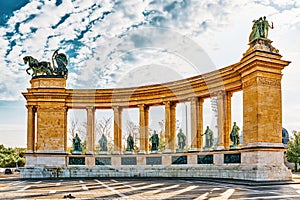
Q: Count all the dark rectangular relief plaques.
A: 7